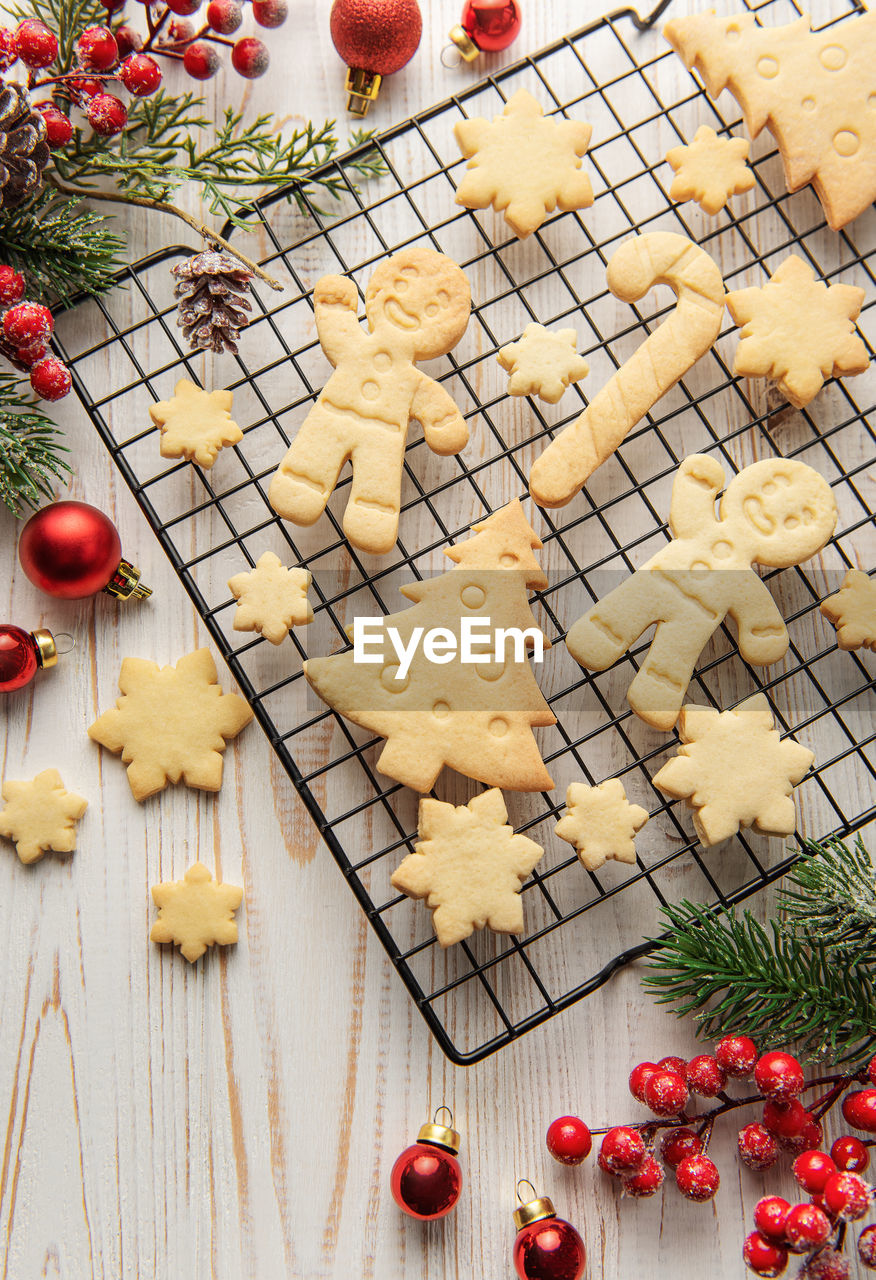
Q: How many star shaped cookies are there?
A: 13